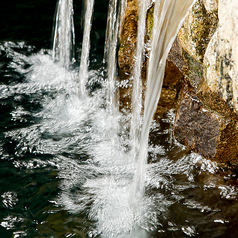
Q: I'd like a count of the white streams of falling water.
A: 5